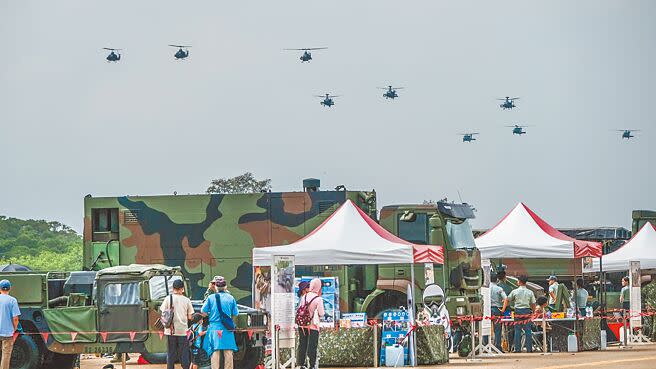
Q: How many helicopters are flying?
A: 9